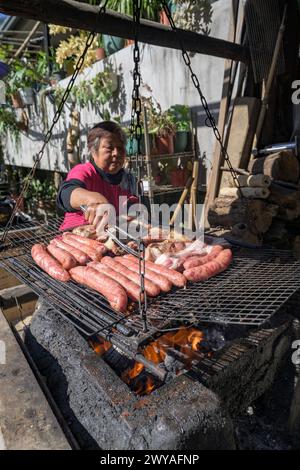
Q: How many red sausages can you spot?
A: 12